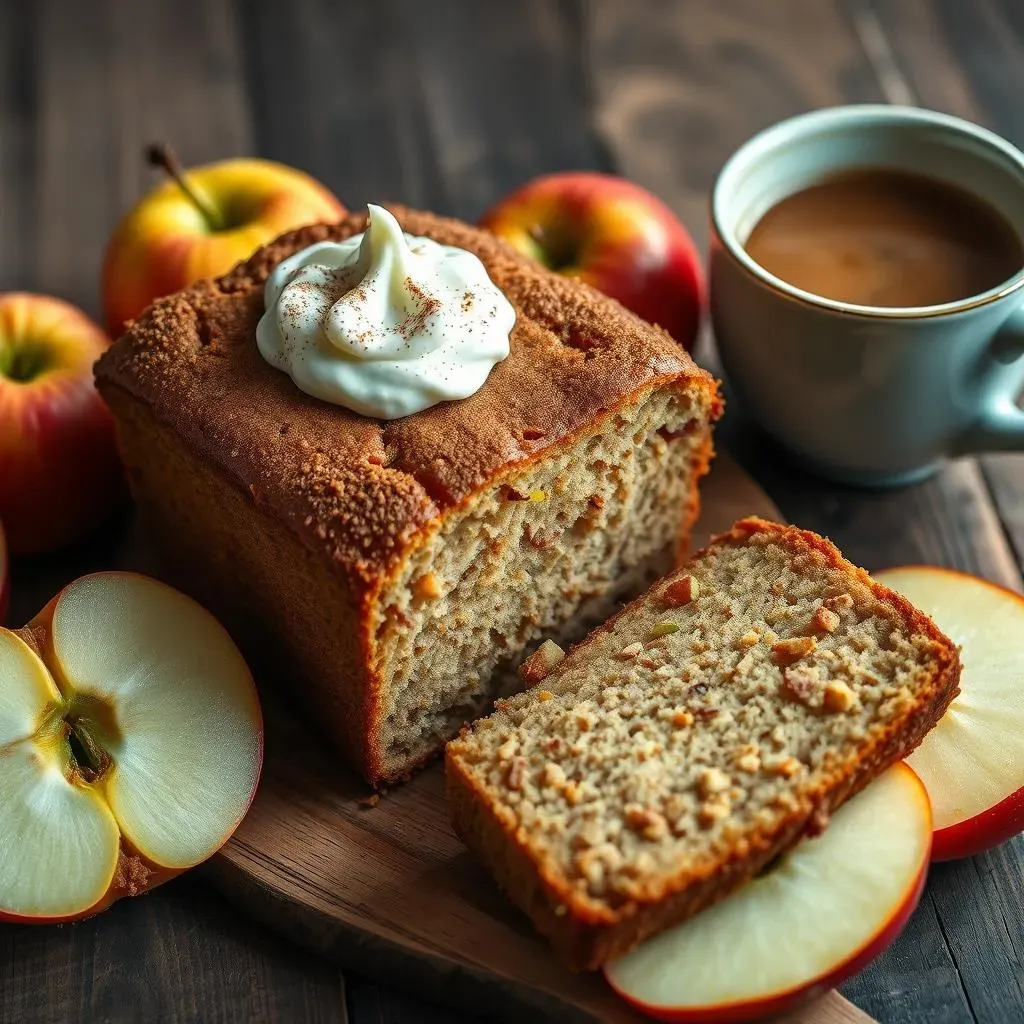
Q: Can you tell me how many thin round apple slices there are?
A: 2